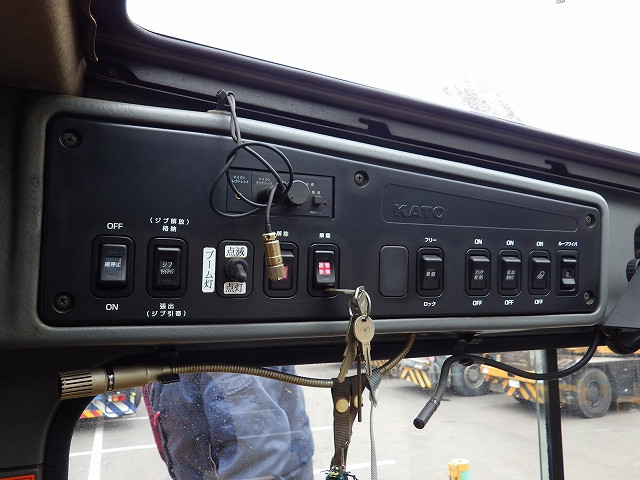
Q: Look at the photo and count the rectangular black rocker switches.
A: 9